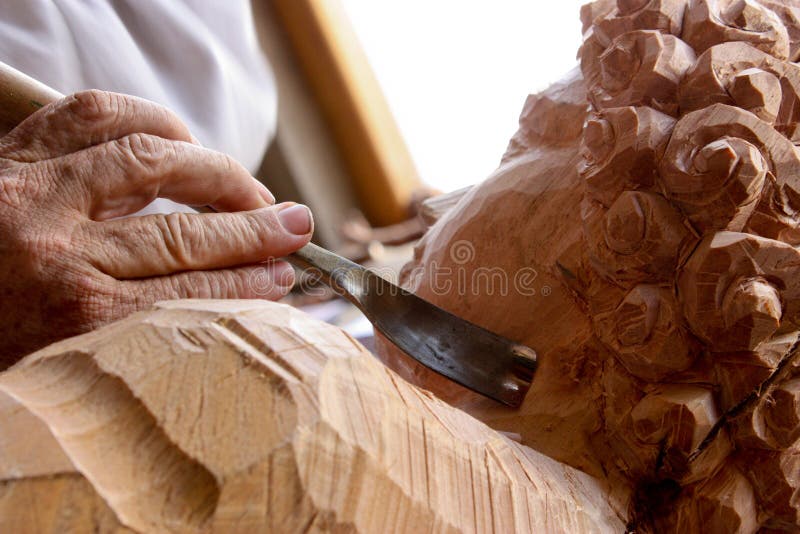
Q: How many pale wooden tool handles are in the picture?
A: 1